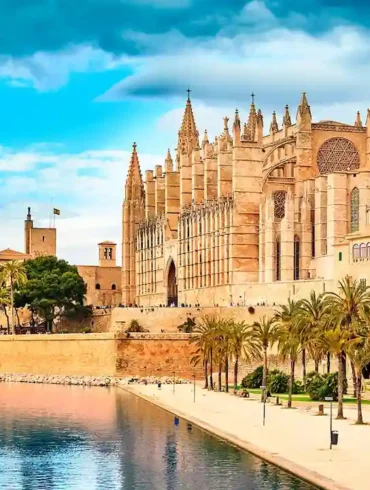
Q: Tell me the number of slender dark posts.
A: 4